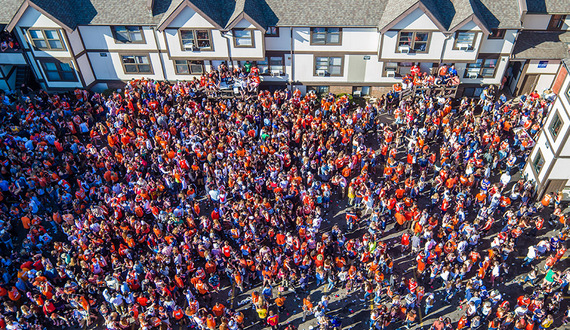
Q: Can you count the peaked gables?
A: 5